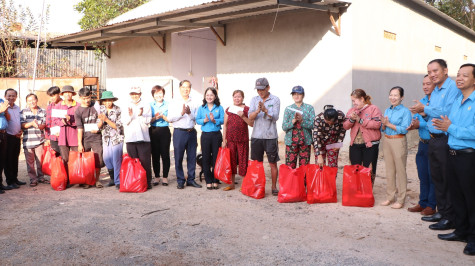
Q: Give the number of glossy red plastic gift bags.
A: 9